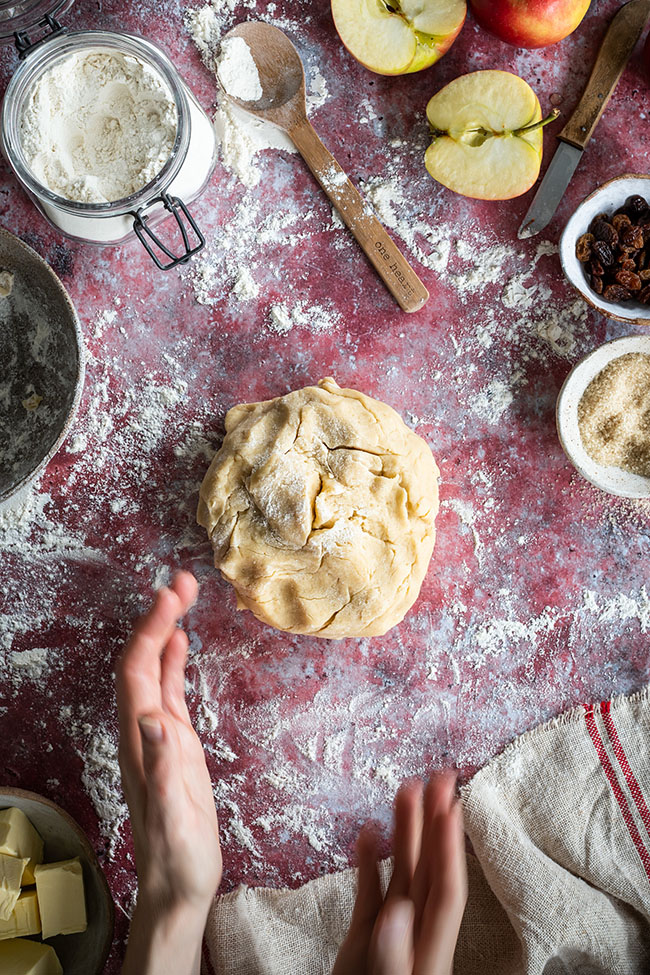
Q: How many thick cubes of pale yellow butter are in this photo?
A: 5